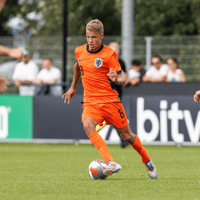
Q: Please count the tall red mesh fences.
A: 0